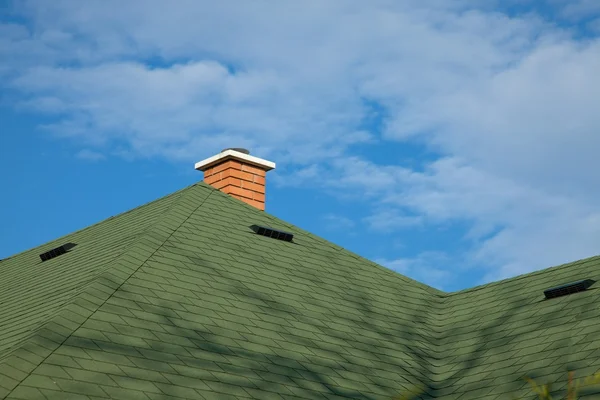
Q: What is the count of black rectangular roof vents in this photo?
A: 3